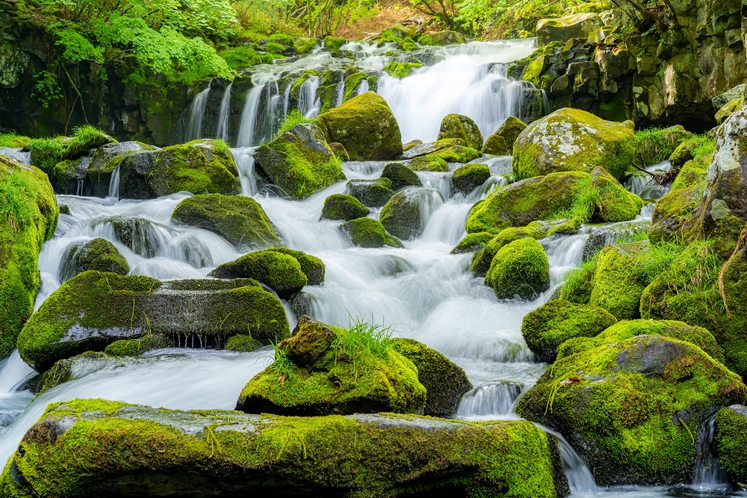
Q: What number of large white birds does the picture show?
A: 0